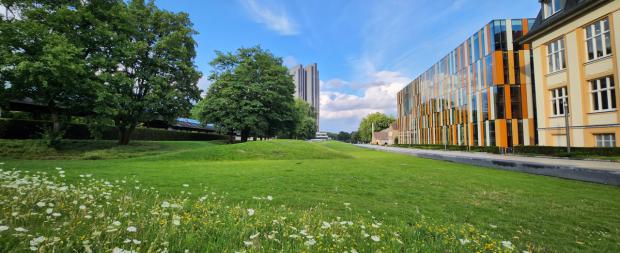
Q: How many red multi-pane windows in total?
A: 0